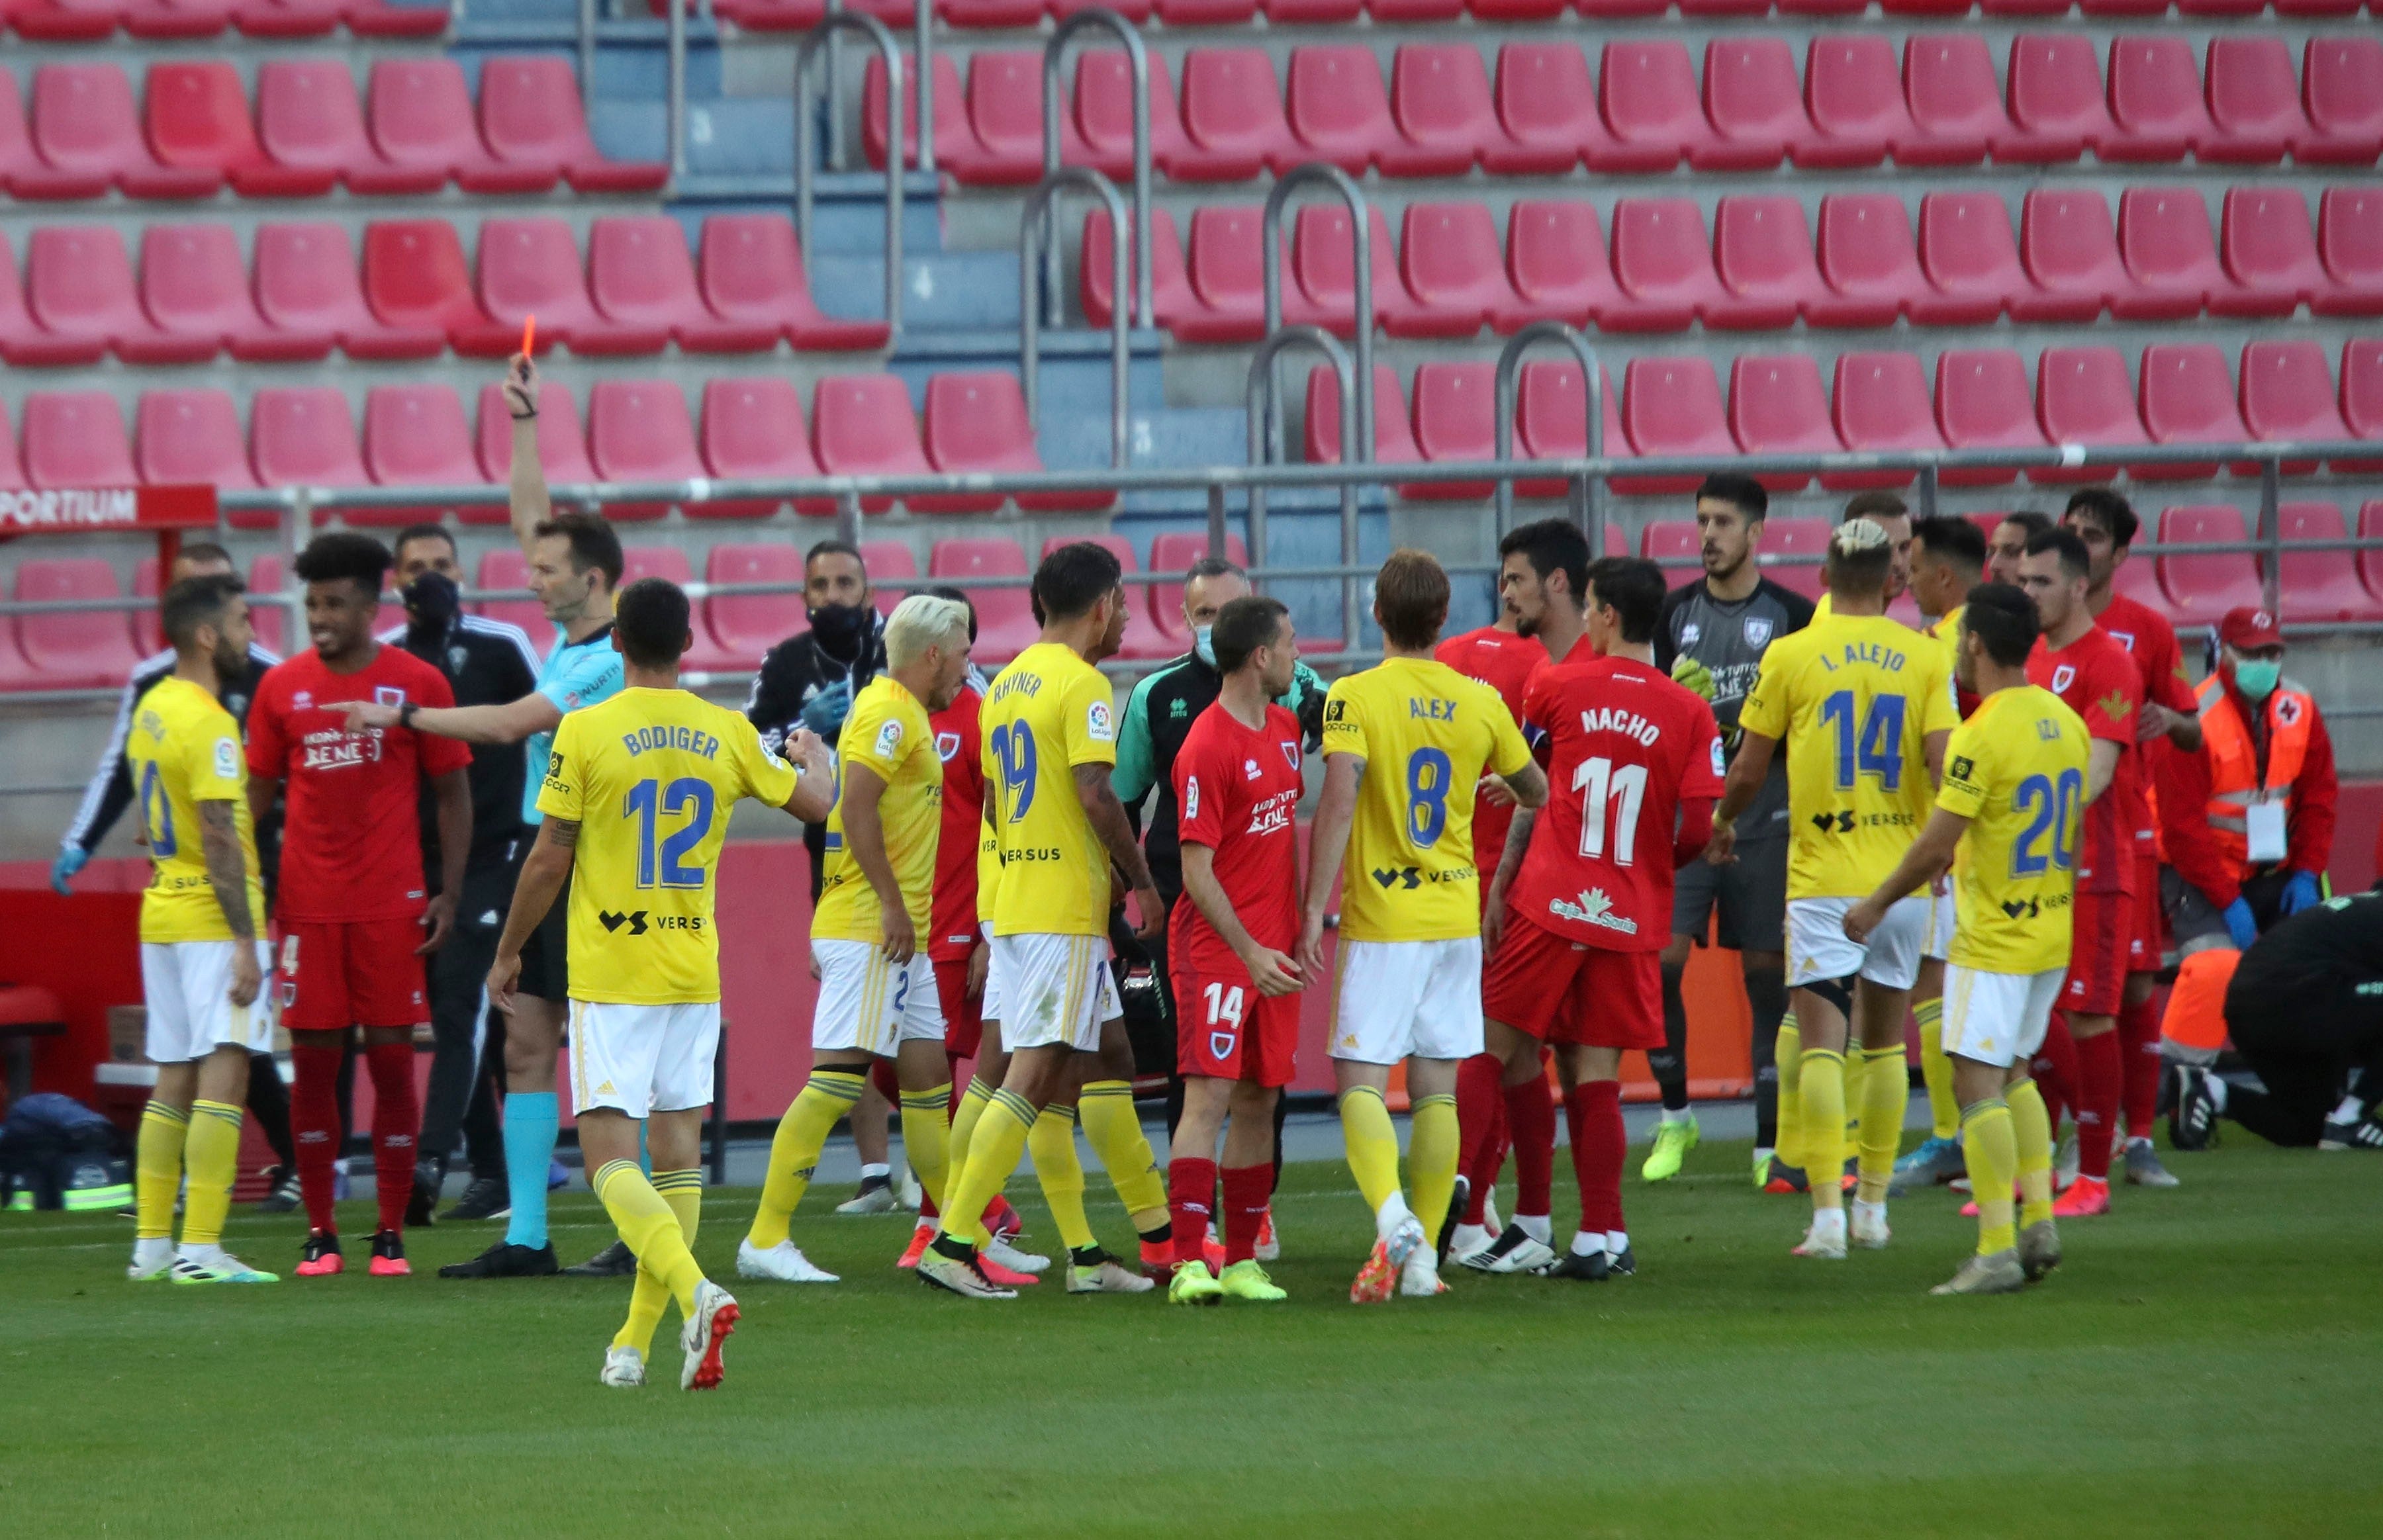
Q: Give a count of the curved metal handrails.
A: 6